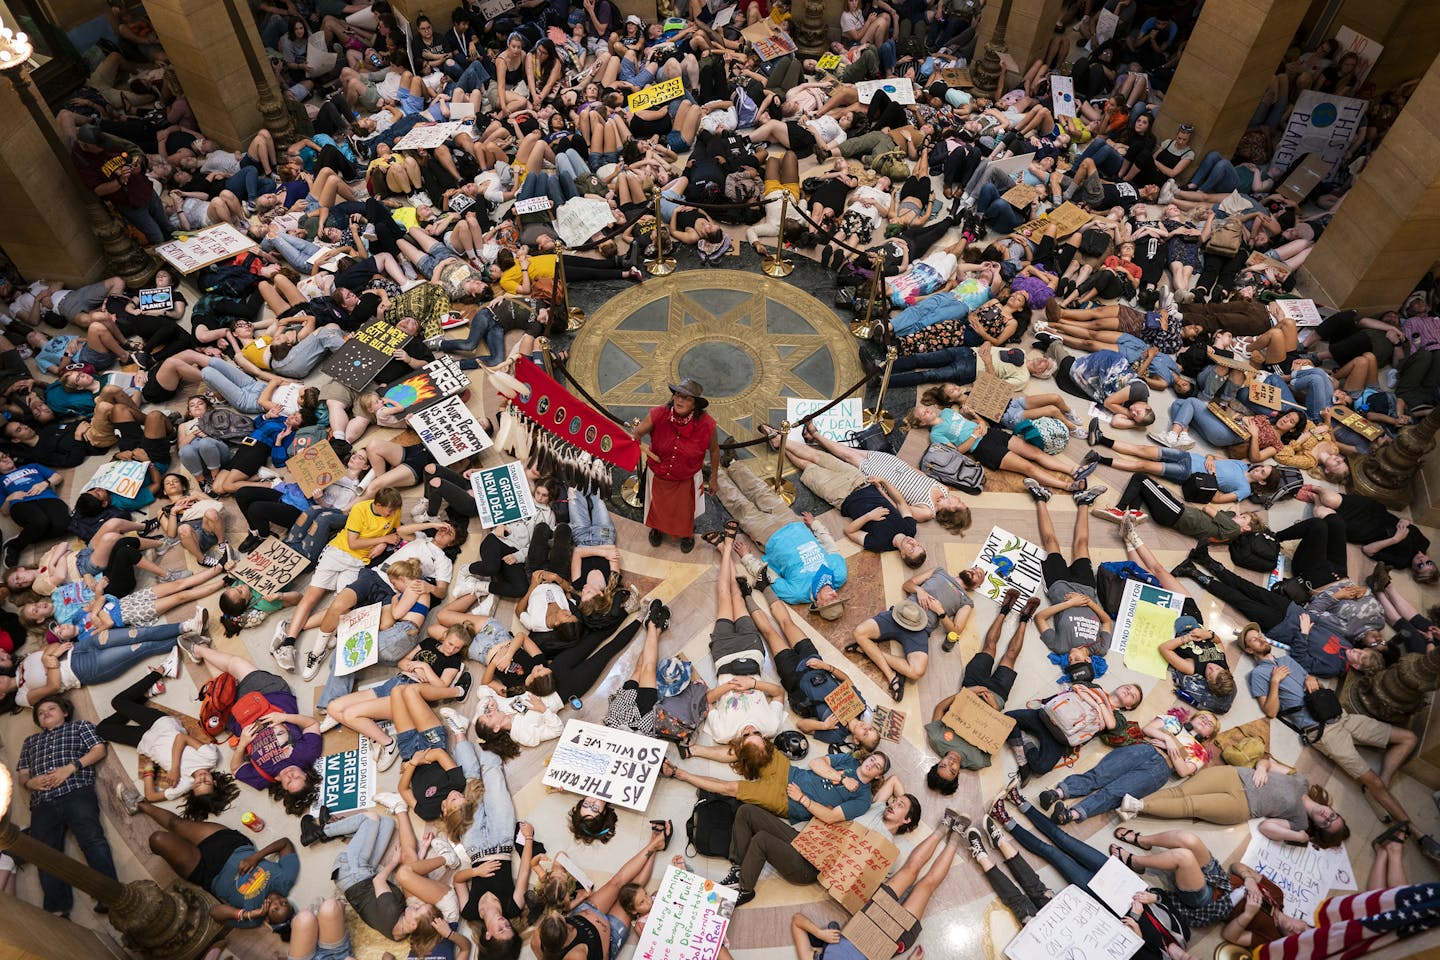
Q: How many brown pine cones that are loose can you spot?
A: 0